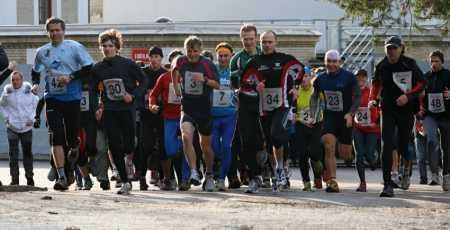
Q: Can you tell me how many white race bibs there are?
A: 12